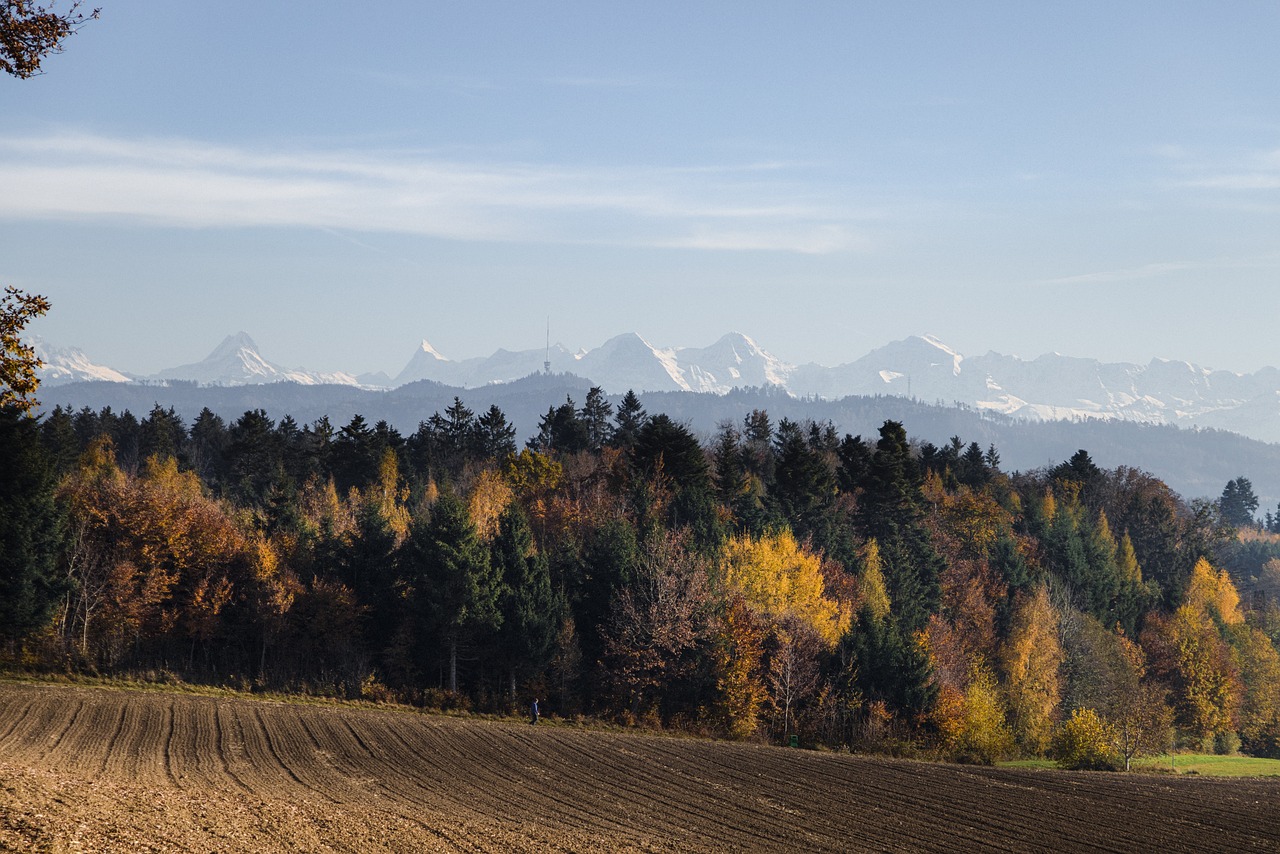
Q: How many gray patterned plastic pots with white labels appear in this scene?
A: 0